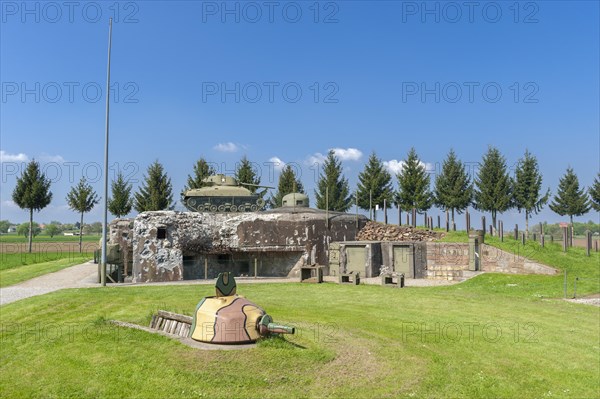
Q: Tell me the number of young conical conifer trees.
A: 15